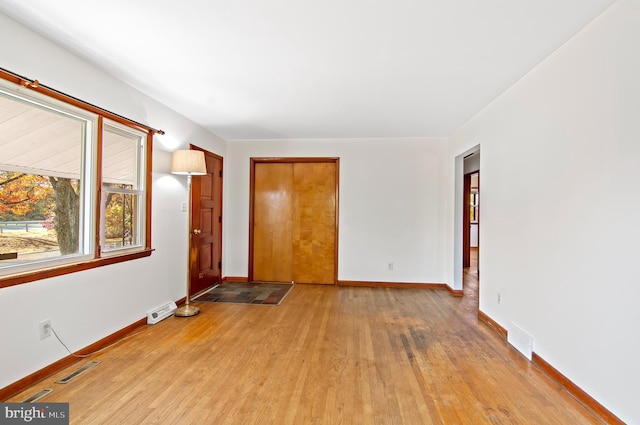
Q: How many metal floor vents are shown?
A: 2